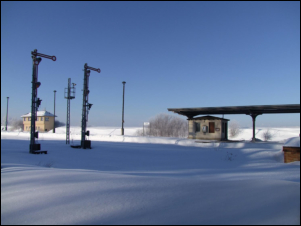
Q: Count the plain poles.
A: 3